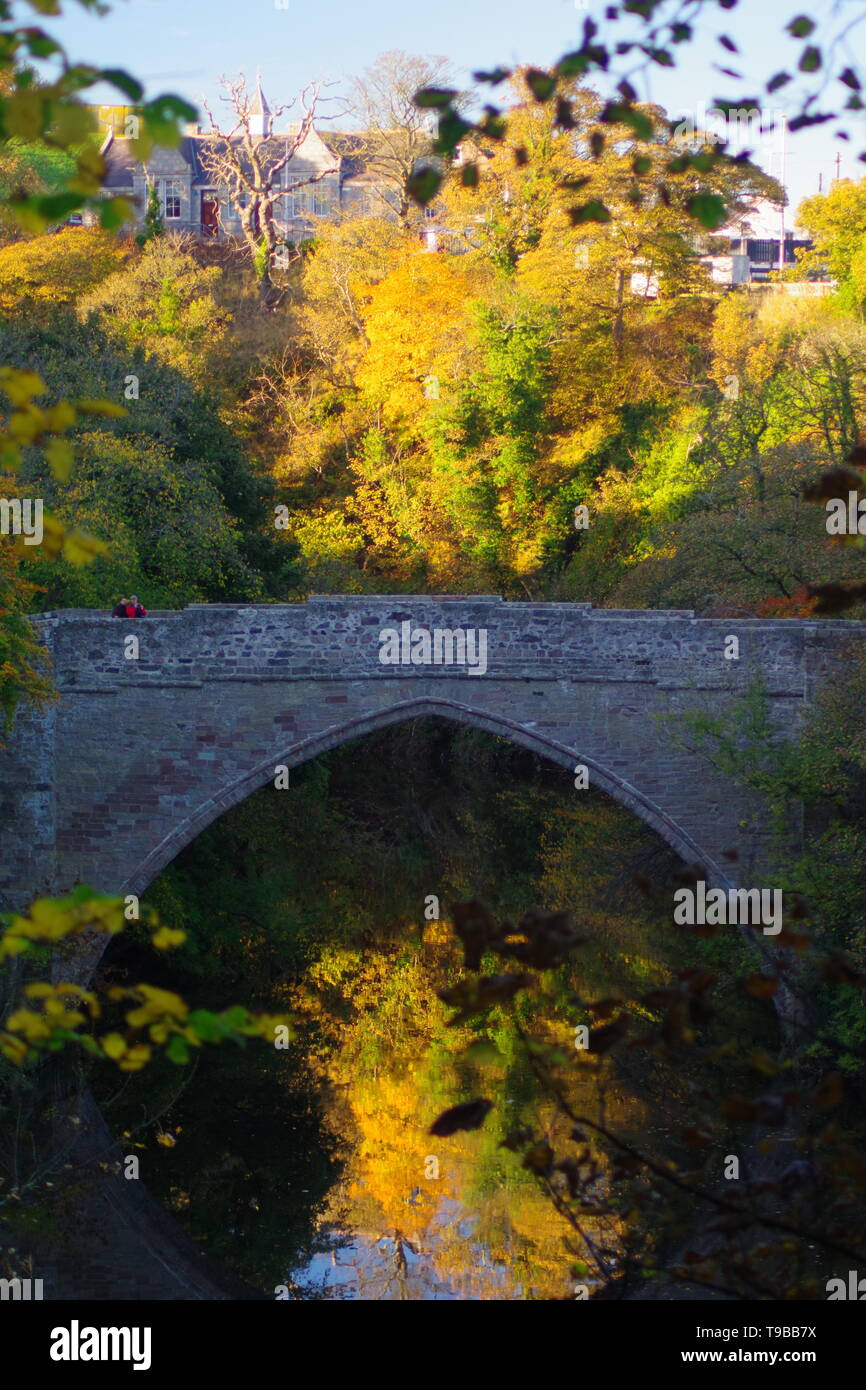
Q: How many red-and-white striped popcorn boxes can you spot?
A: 0